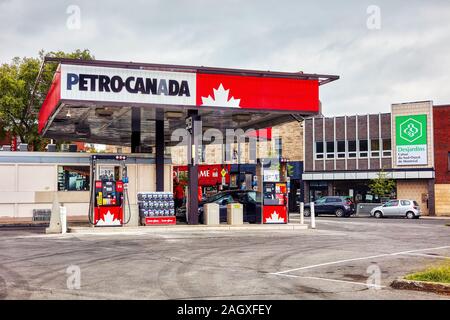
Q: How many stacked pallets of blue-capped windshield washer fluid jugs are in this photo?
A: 1